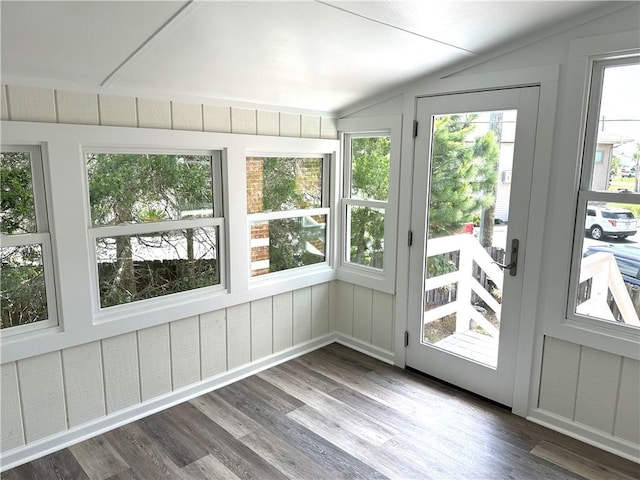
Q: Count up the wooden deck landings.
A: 1